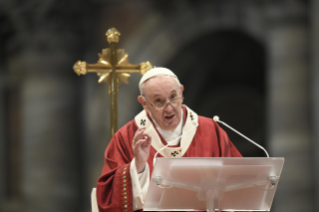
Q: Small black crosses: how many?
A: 3